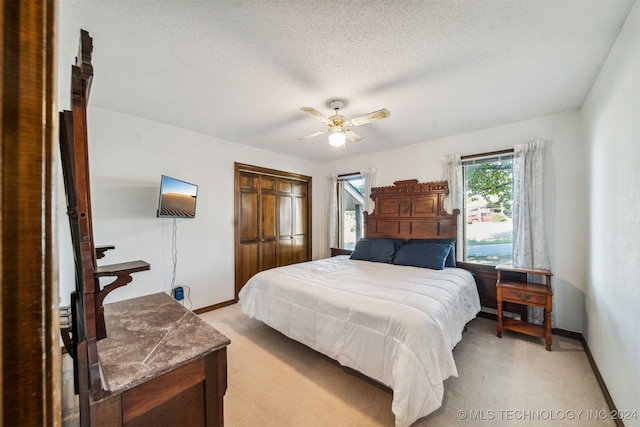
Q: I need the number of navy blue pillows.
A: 4